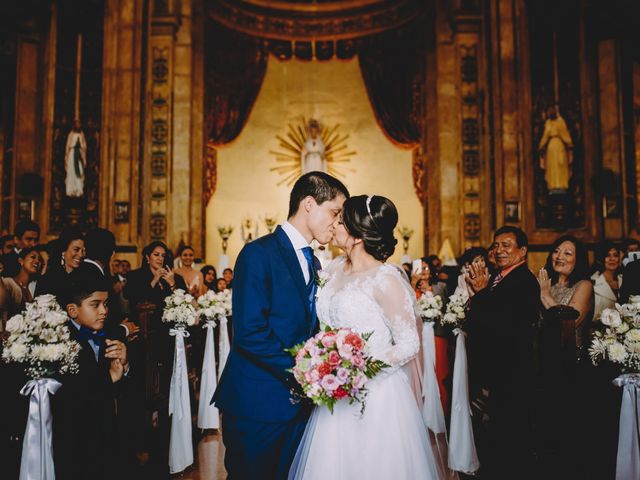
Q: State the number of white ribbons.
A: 7